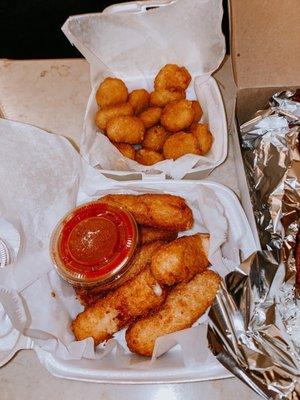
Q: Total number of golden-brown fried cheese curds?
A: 14